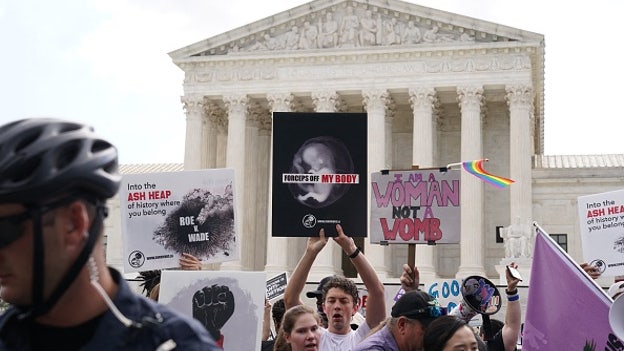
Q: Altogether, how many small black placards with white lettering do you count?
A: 1